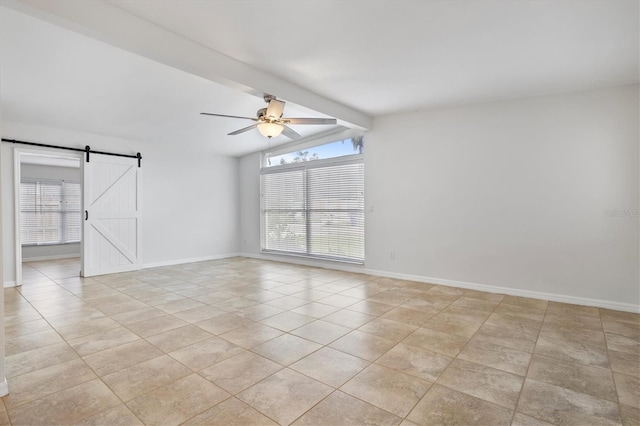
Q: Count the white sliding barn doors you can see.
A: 1